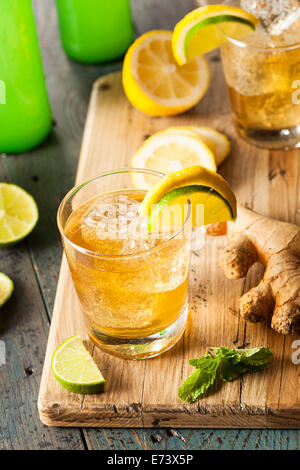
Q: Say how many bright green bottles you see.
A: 2